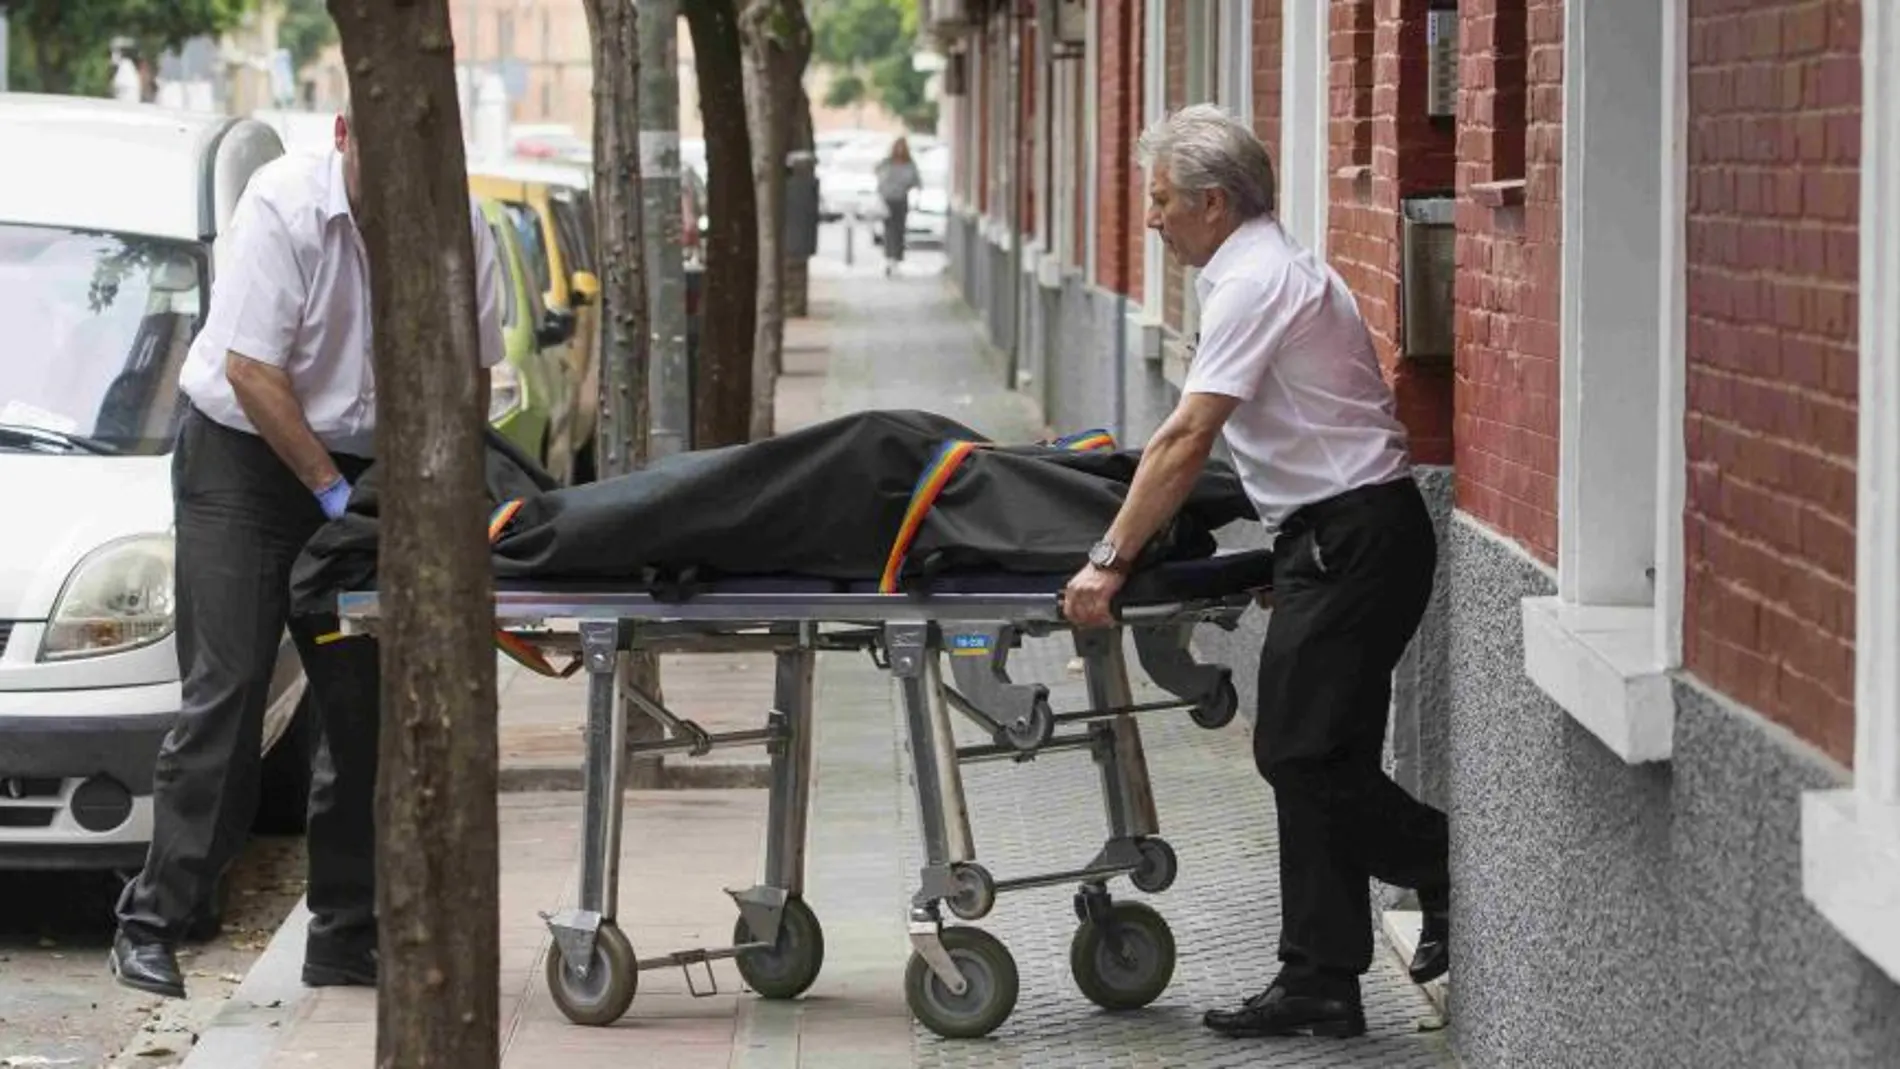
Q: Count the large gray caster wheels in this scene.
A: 4